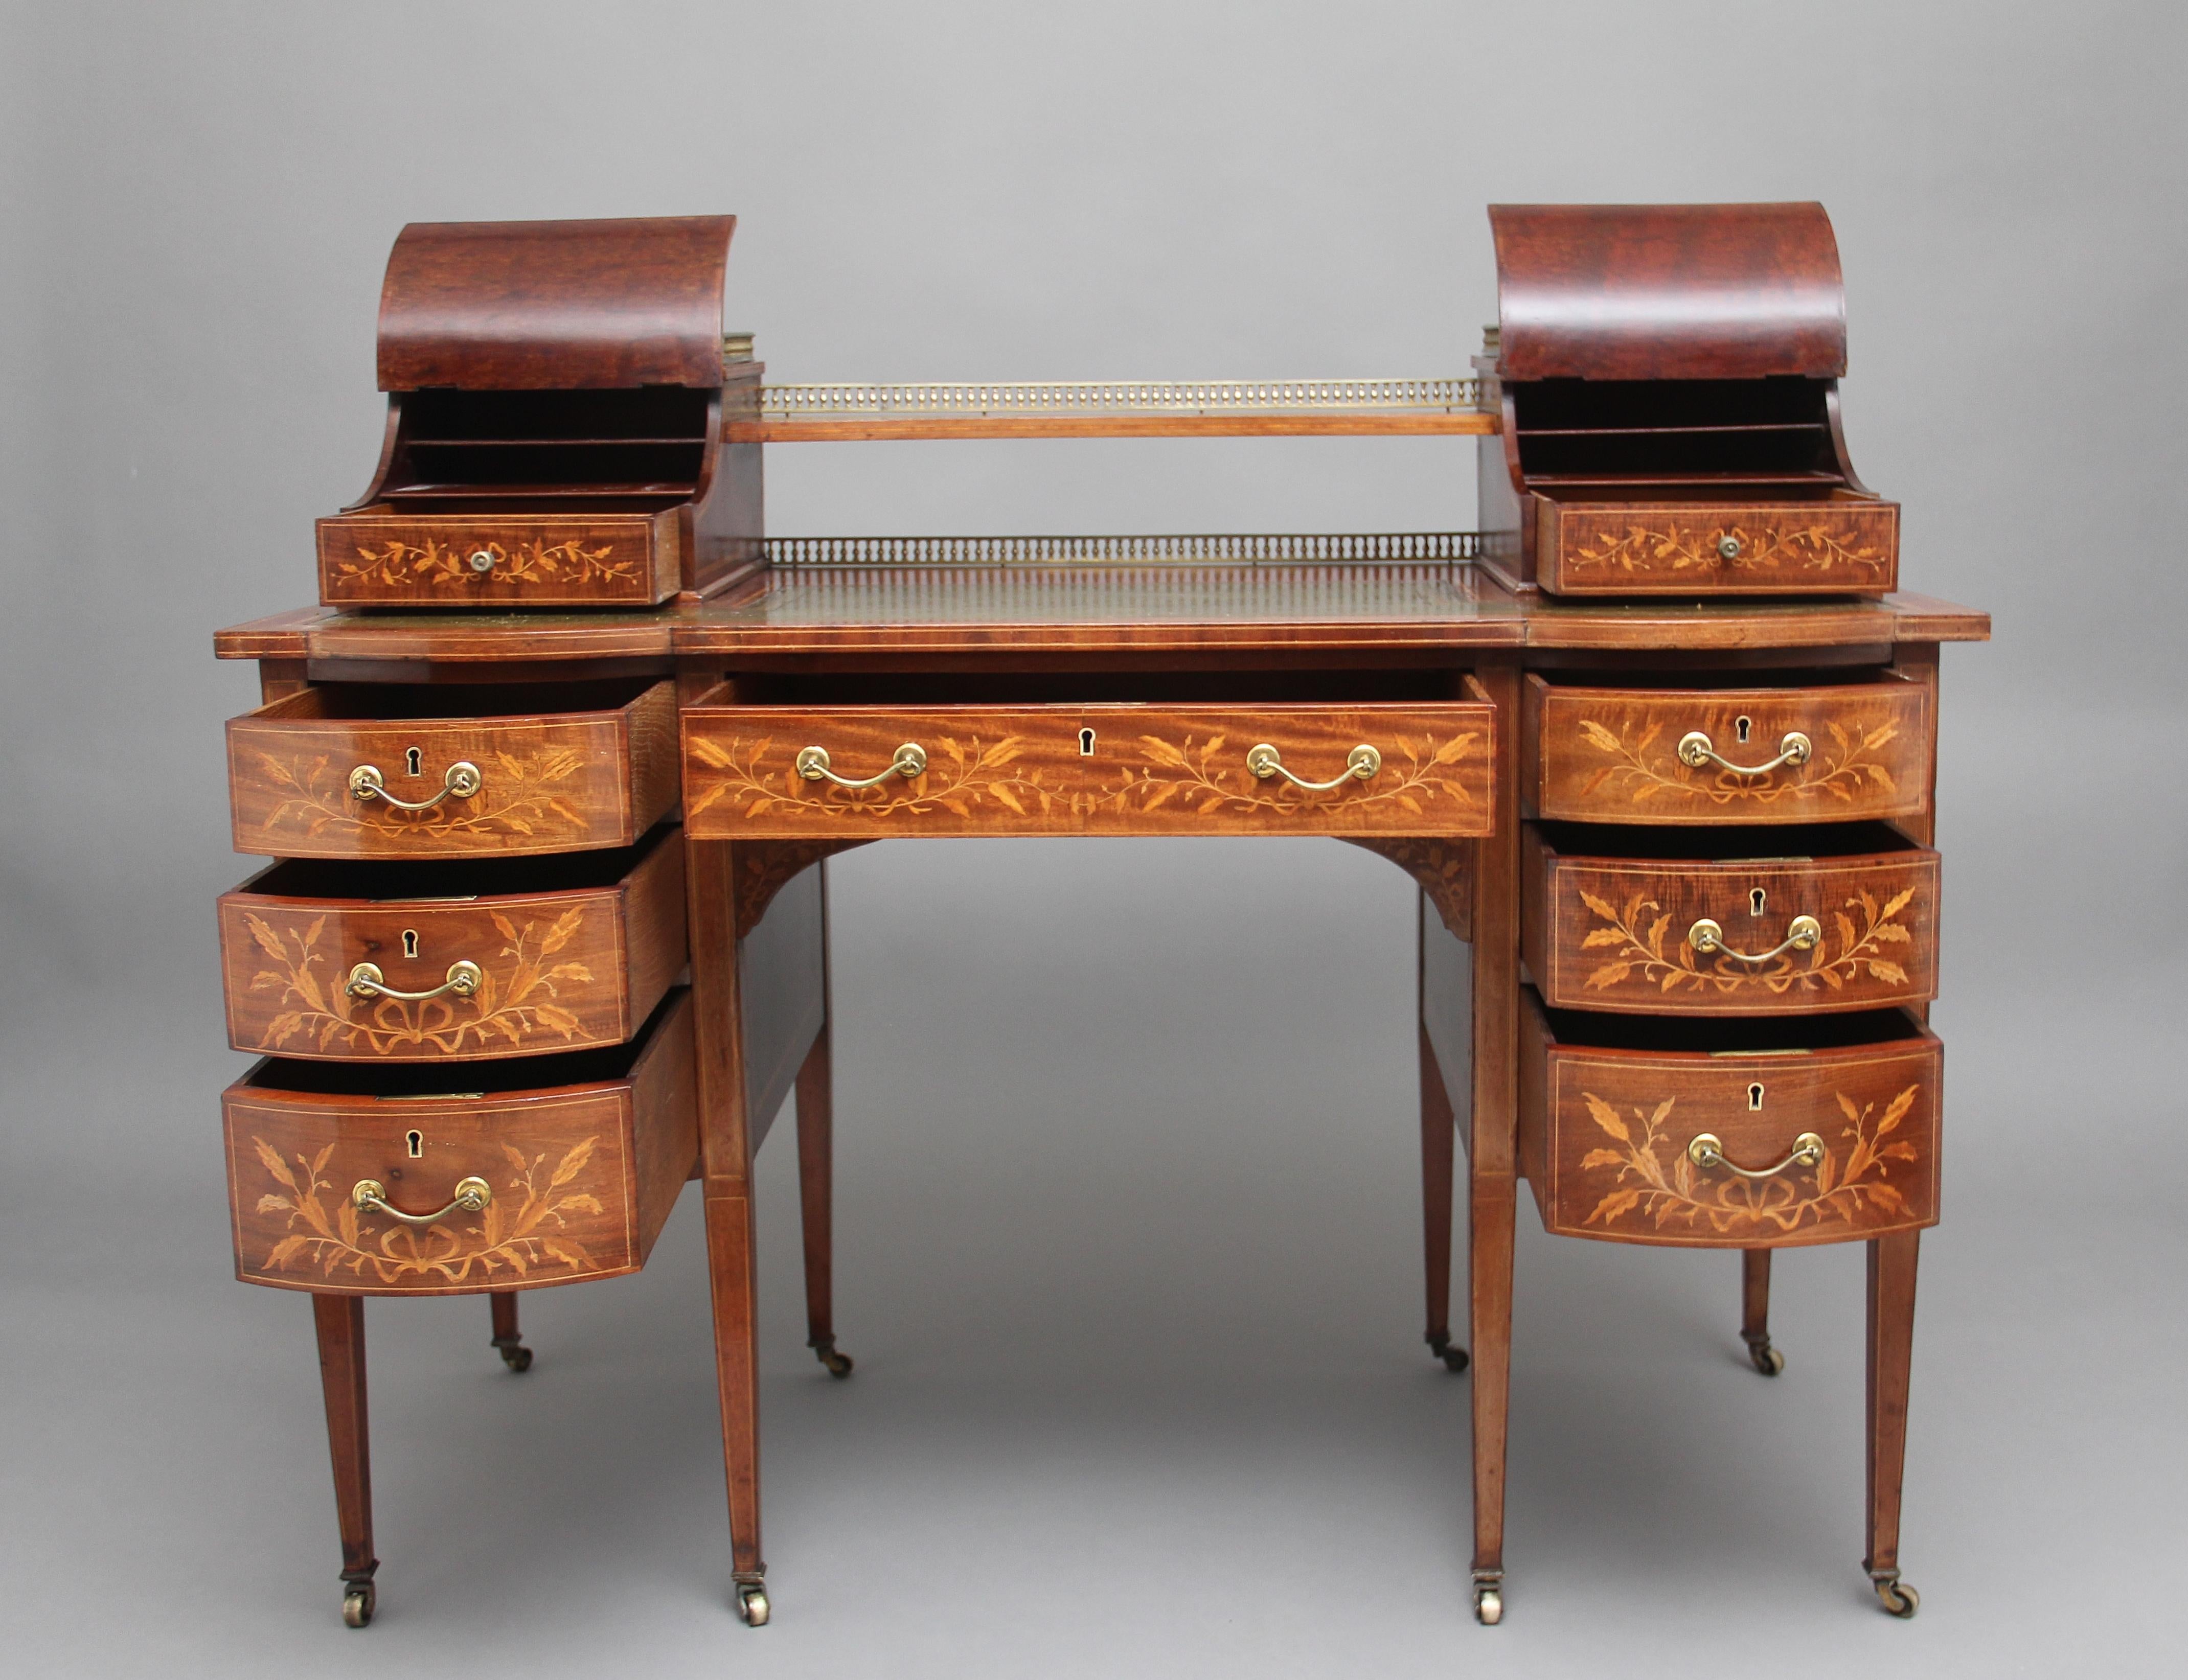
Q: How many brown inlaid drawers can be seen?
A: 9